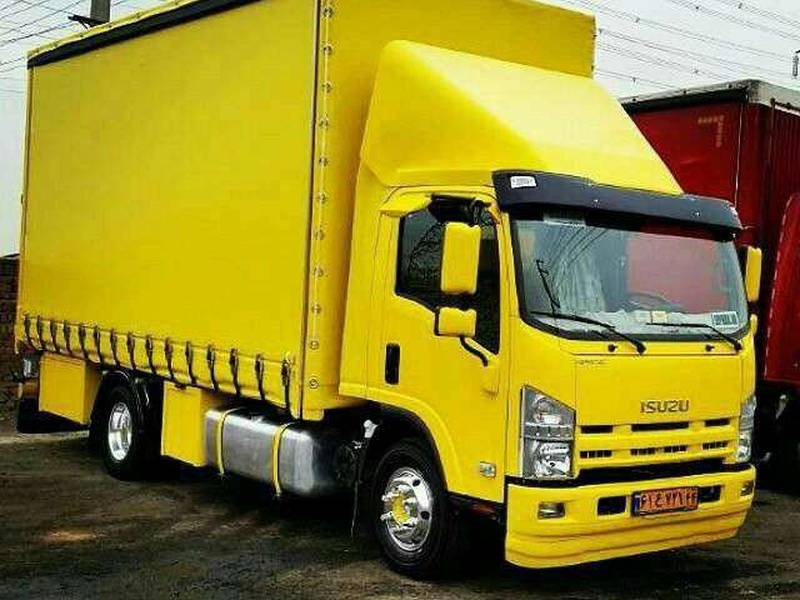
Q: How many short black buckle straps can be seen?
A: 15